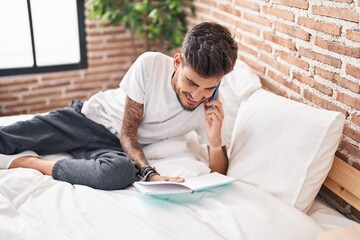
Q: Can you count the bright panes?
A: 2